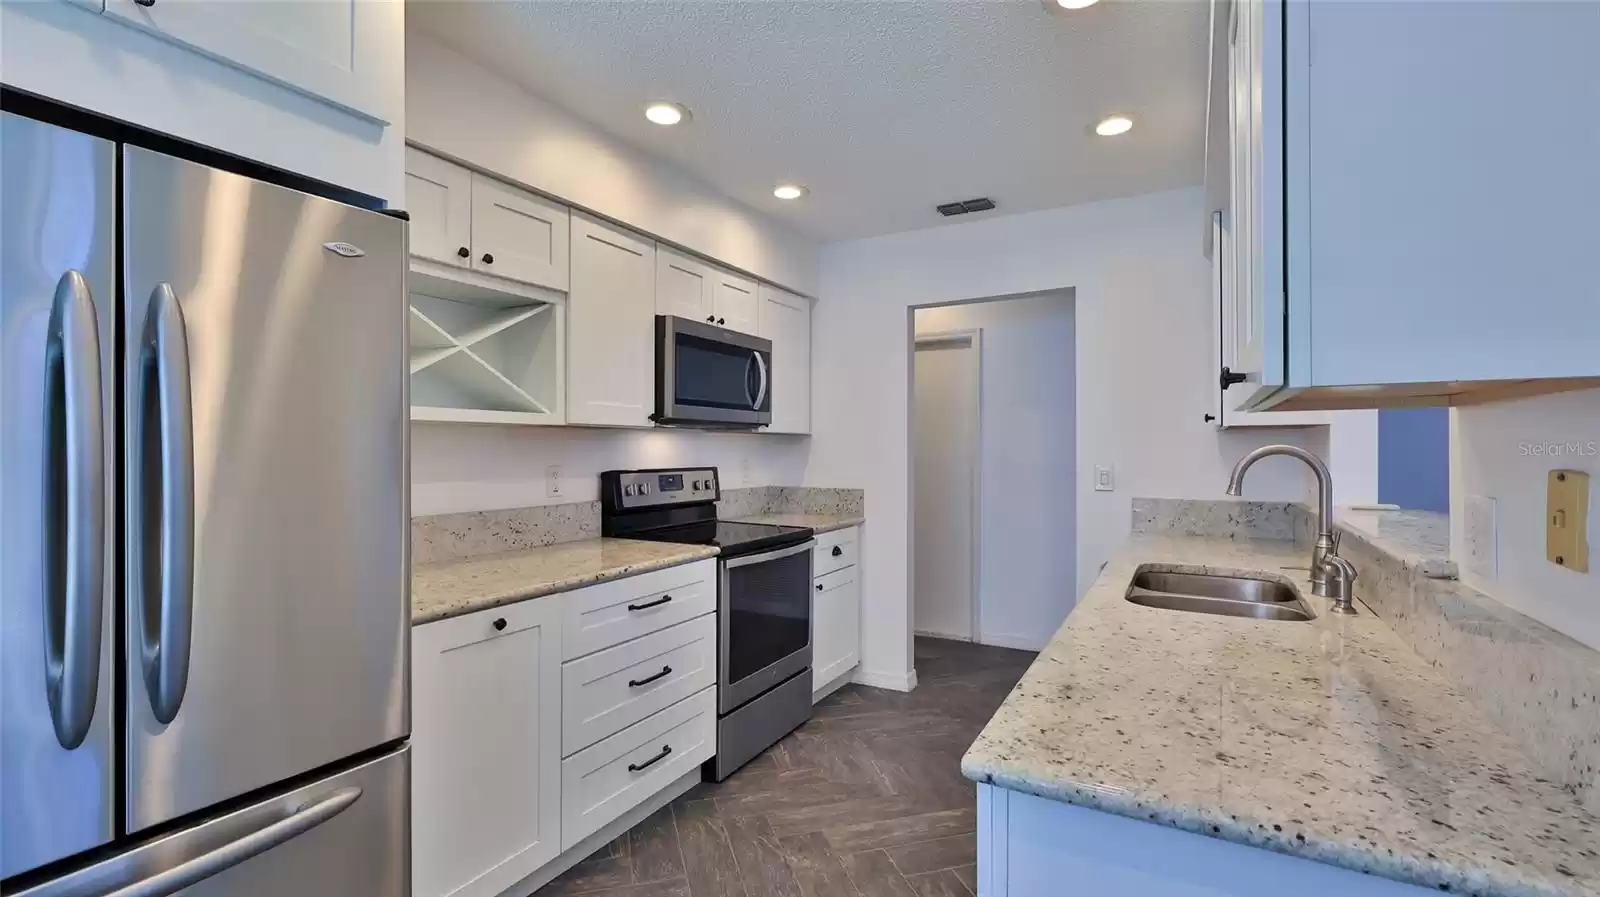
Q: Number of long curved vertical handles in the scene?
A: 2